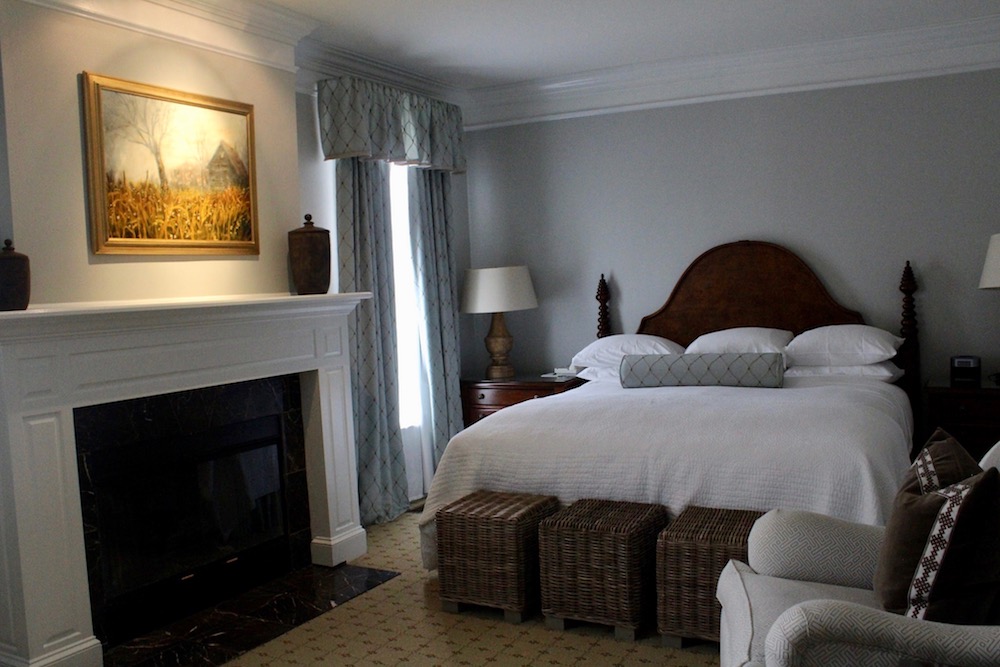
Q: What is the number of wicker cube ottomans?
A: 3